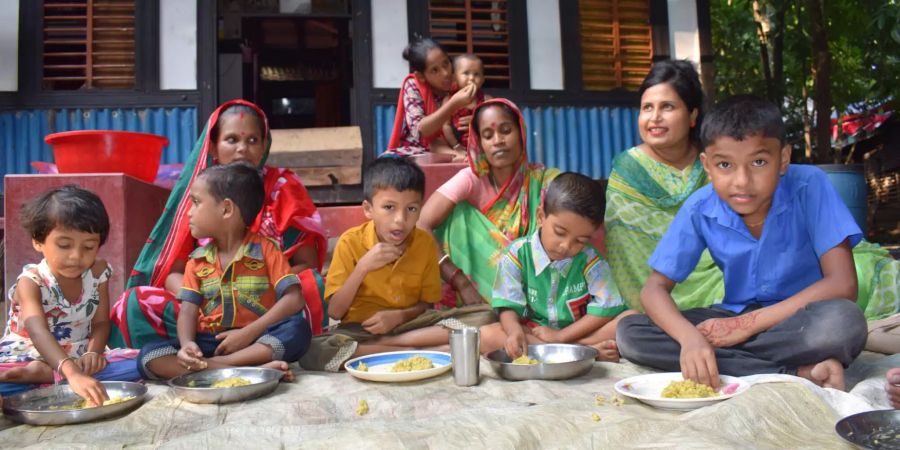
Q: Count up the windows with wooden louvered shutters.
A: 3